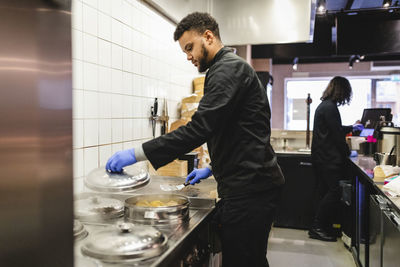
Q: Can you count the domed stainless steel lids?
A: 4